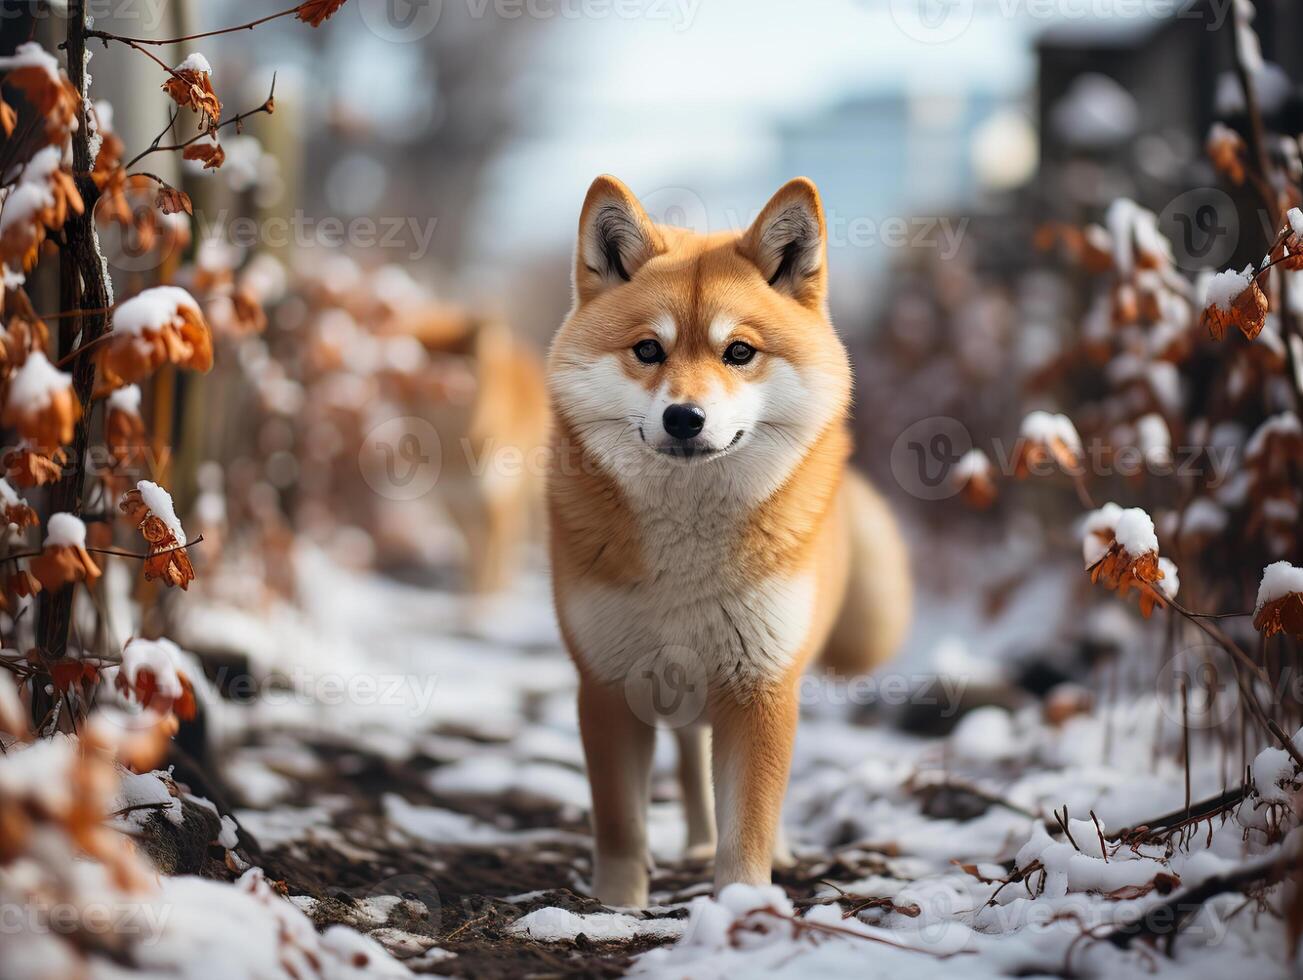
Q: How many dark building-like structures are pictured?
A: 1